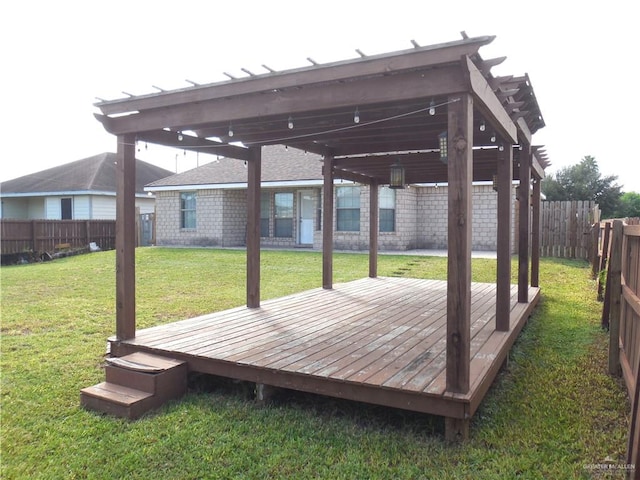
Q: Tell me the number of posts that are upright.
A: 8